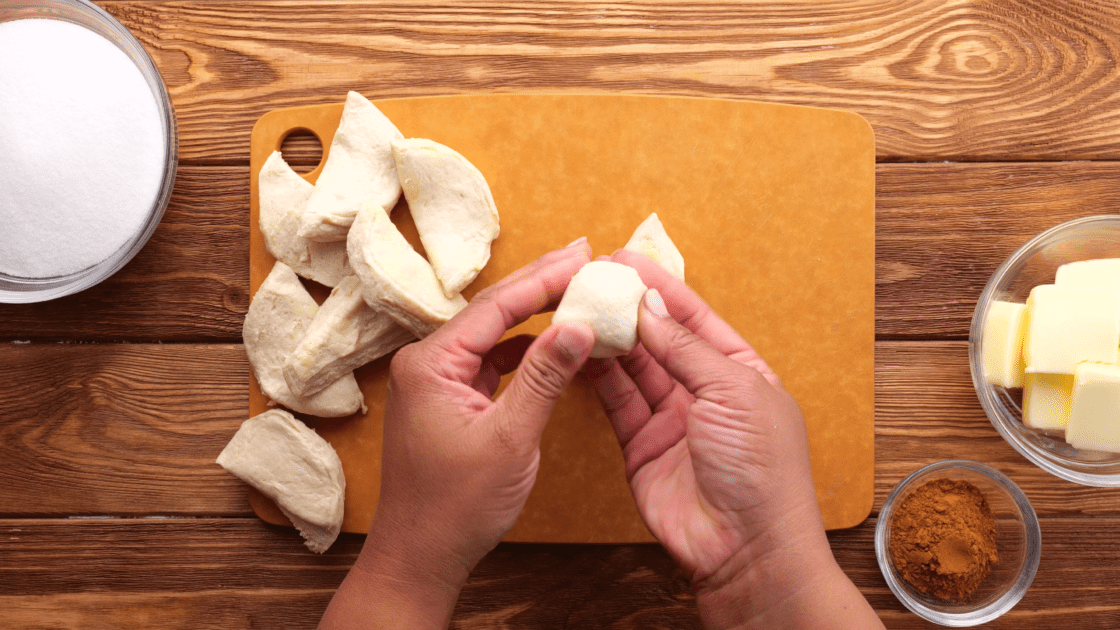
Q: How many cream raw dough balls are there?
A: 1